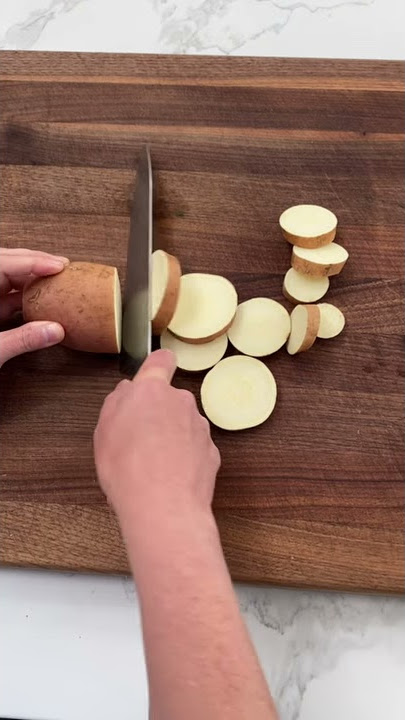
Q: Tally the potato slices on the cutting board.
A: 10